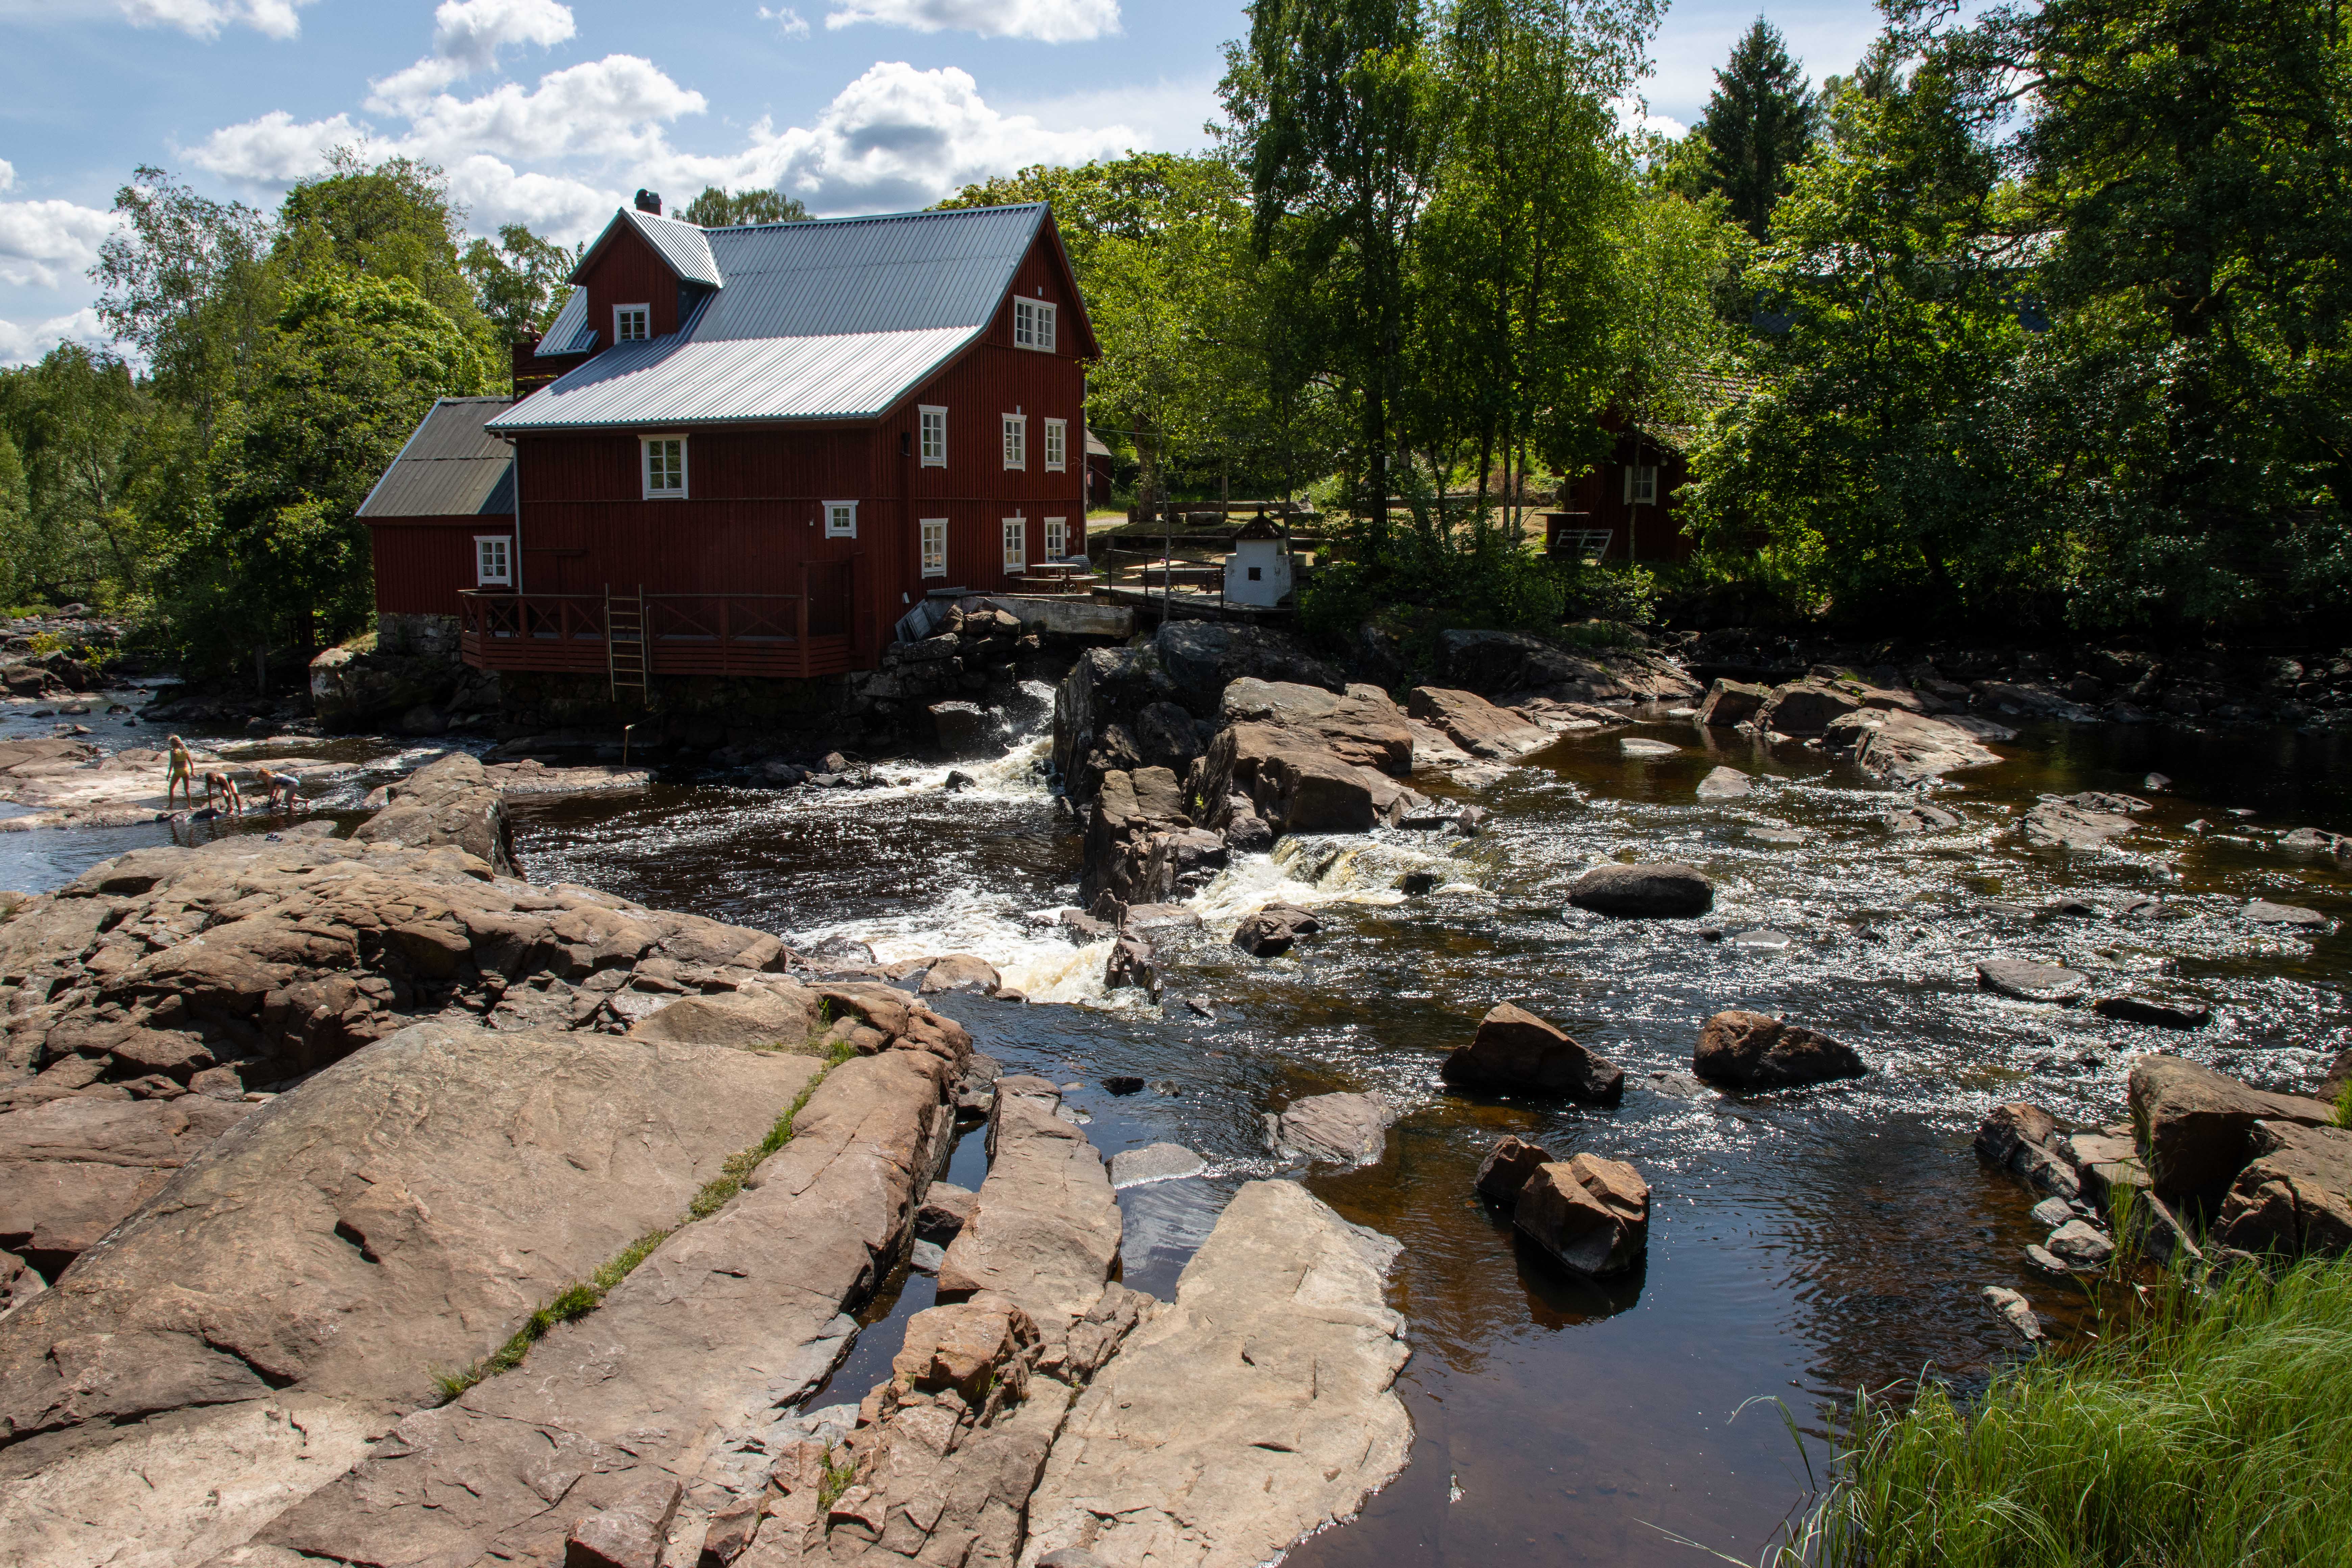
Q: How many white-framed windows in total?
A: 12